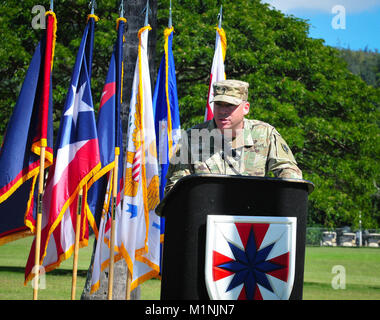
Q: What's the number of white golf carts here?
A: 3